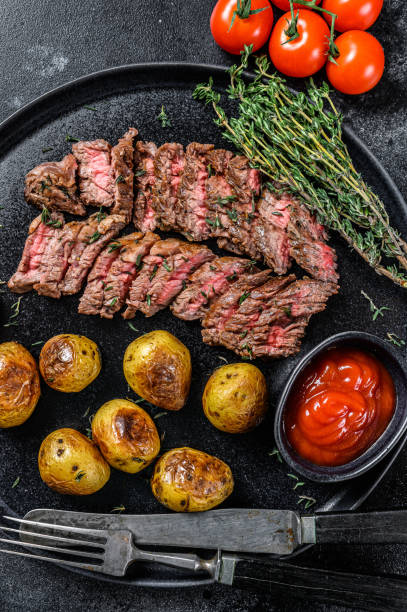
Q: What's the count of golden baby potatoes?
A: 7